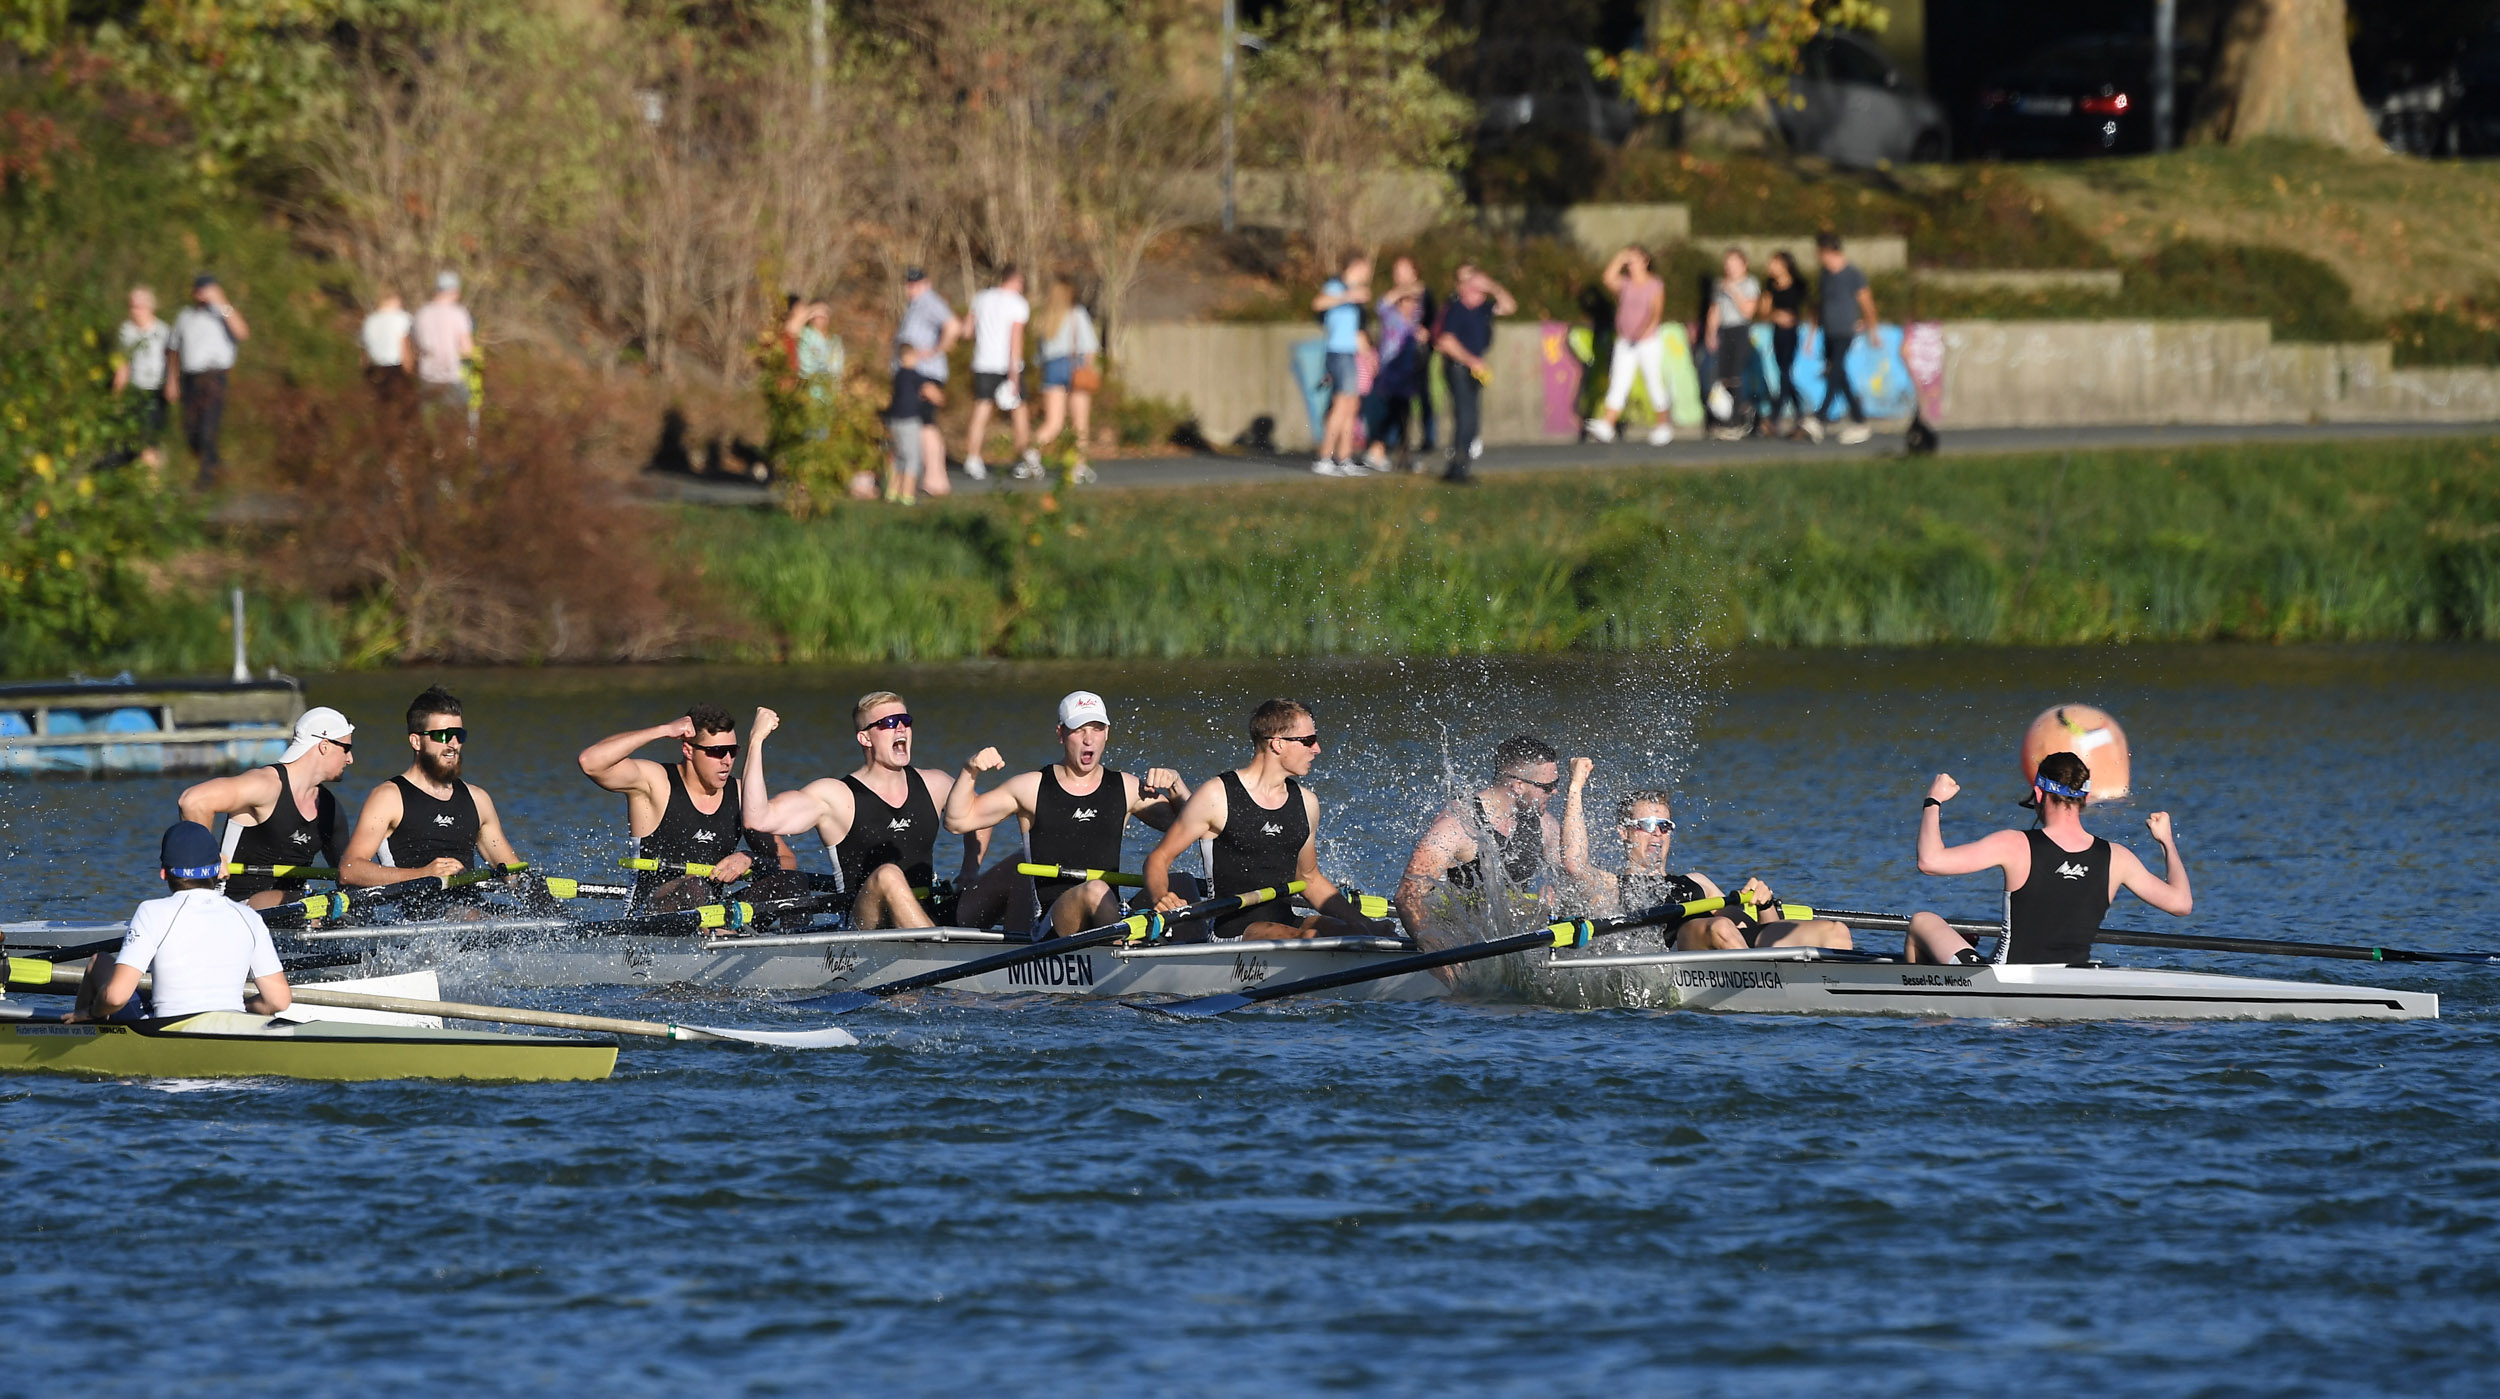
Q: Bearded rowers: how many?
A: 1